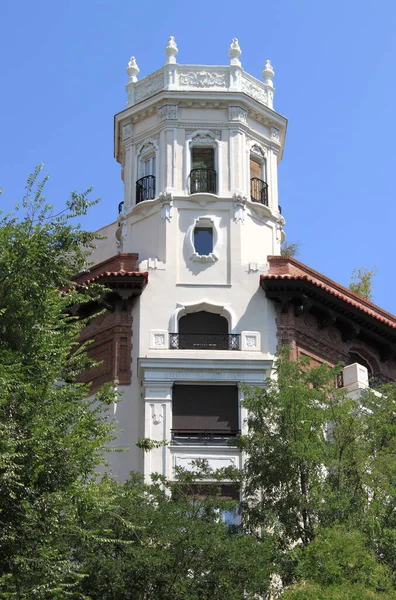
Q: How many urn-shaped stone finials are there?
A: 4